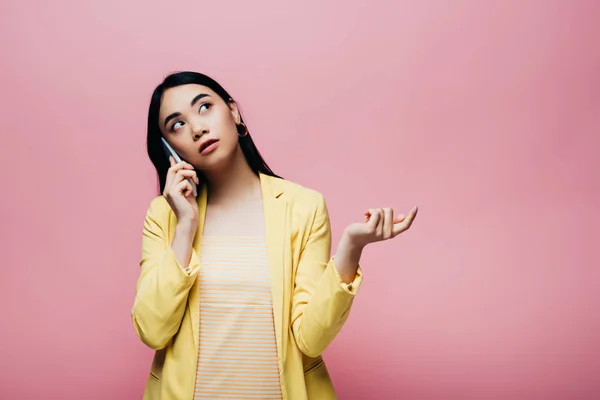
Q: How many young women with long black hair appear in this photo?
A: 1